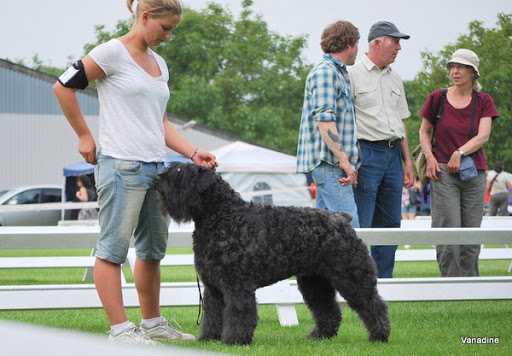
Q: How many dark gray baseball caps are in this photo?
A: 1